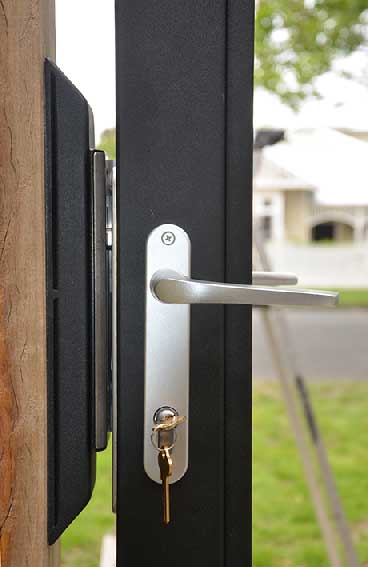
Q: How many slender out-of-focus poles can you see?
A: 2